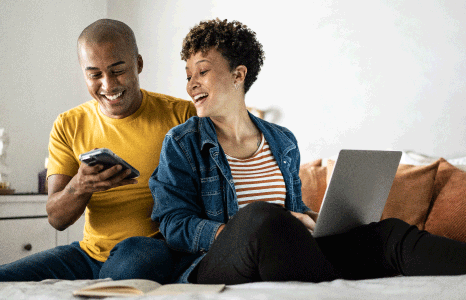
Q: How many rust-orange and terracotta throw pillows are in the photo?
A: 3